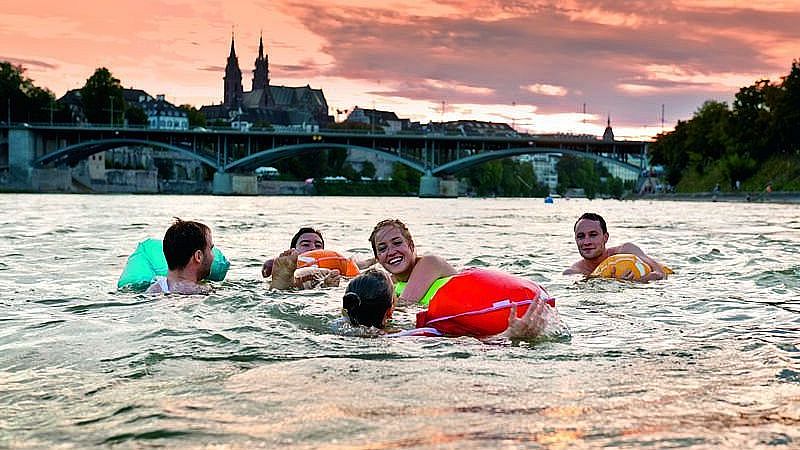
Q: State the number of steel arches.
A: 3